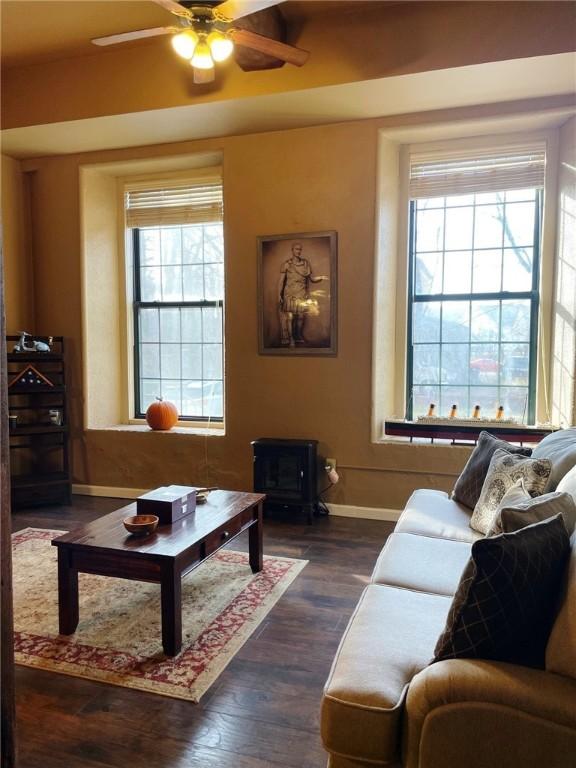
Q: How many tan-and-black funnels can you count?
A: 4